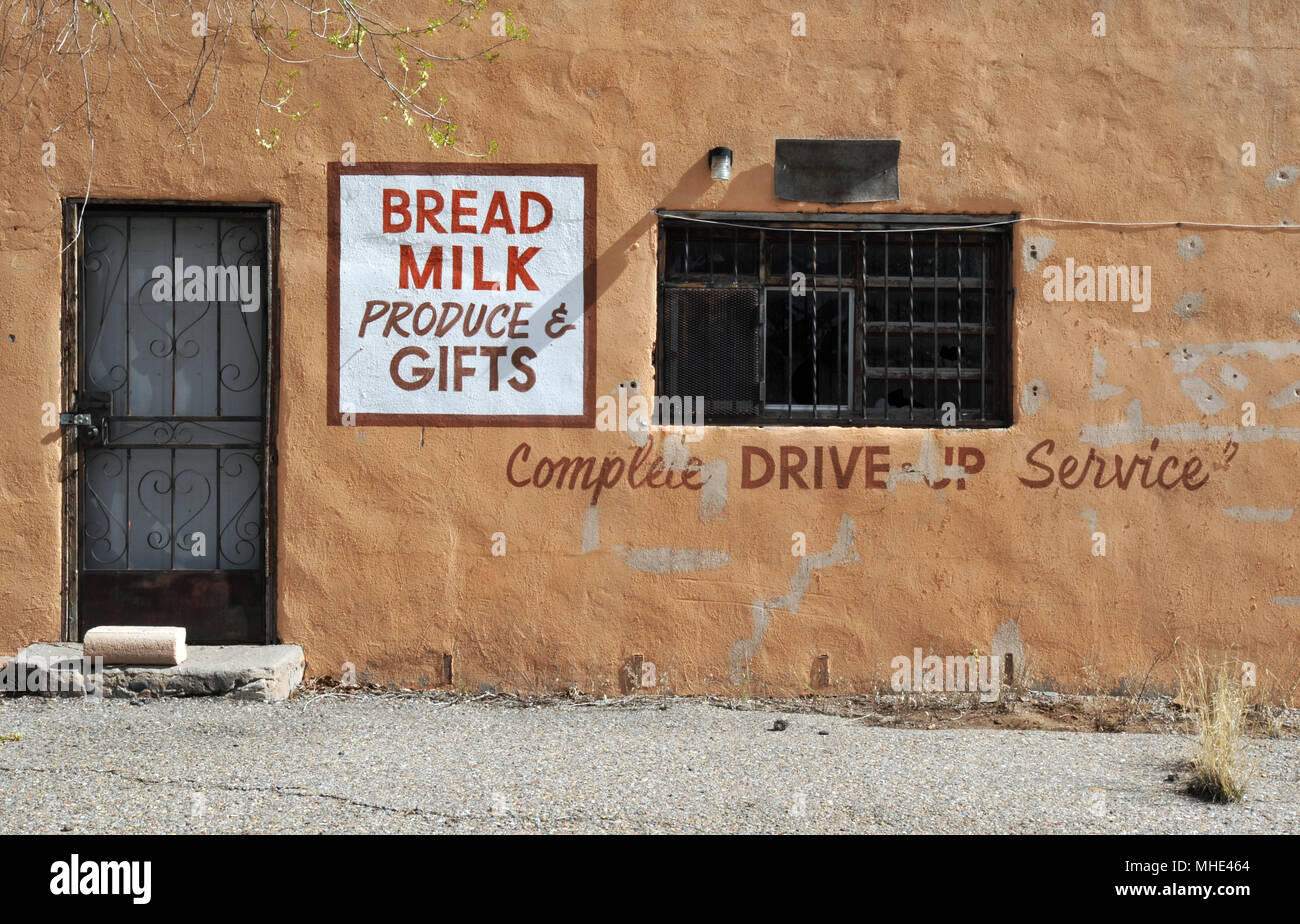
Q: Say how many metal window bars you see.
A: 12